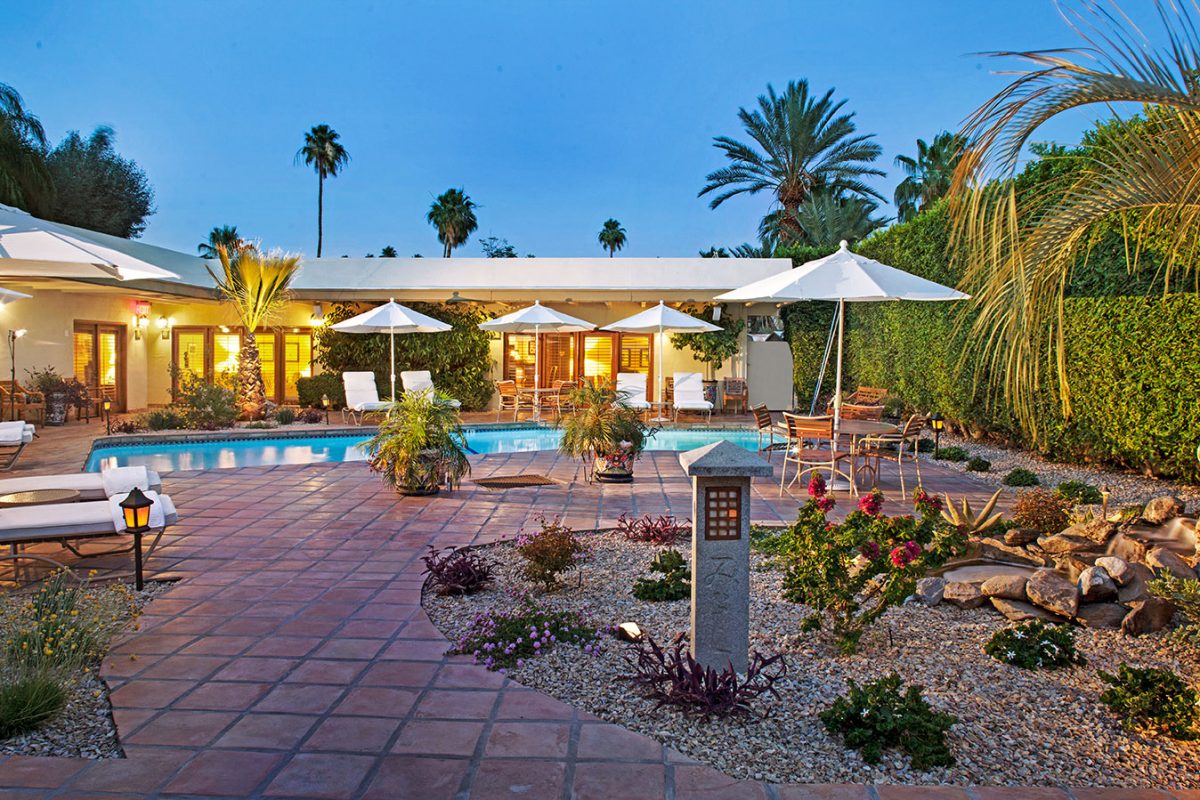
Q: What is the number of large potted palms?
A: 2